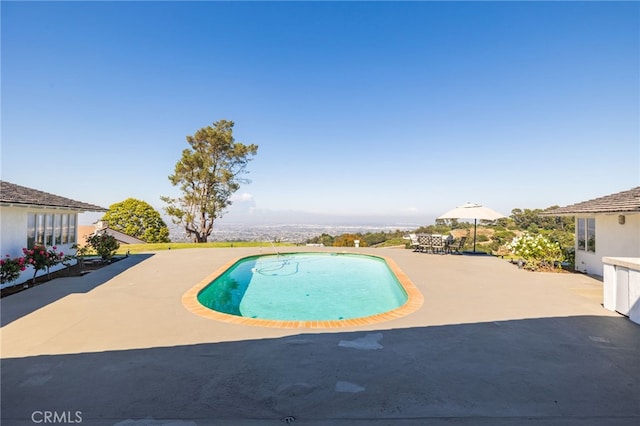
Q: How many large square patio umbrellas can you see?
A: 1